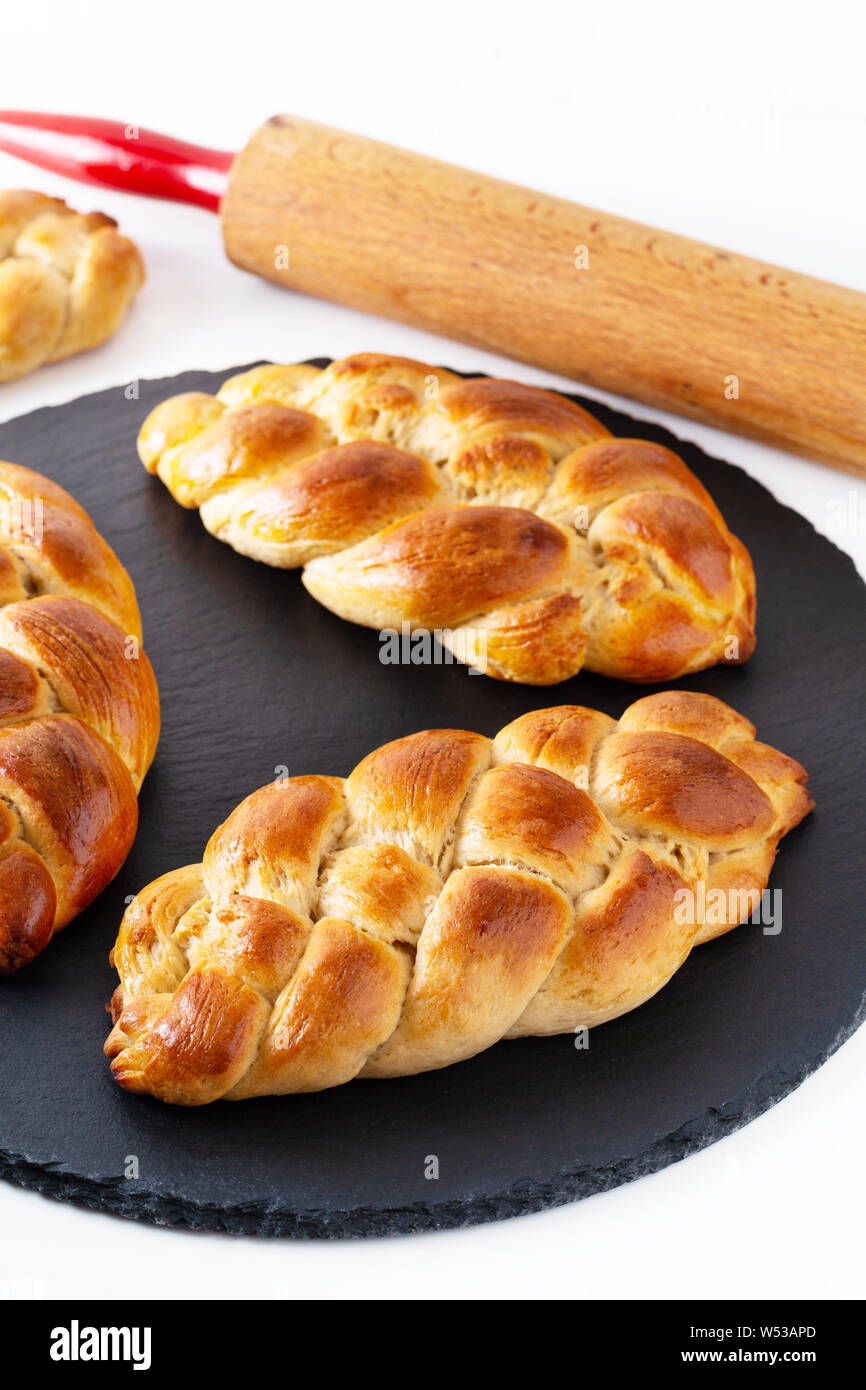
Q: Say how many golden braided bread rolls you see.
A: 4